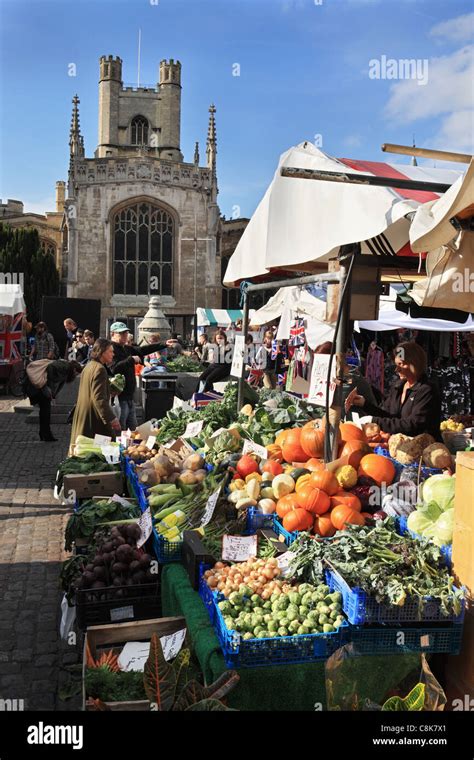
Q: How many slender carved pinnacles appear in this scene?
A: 2